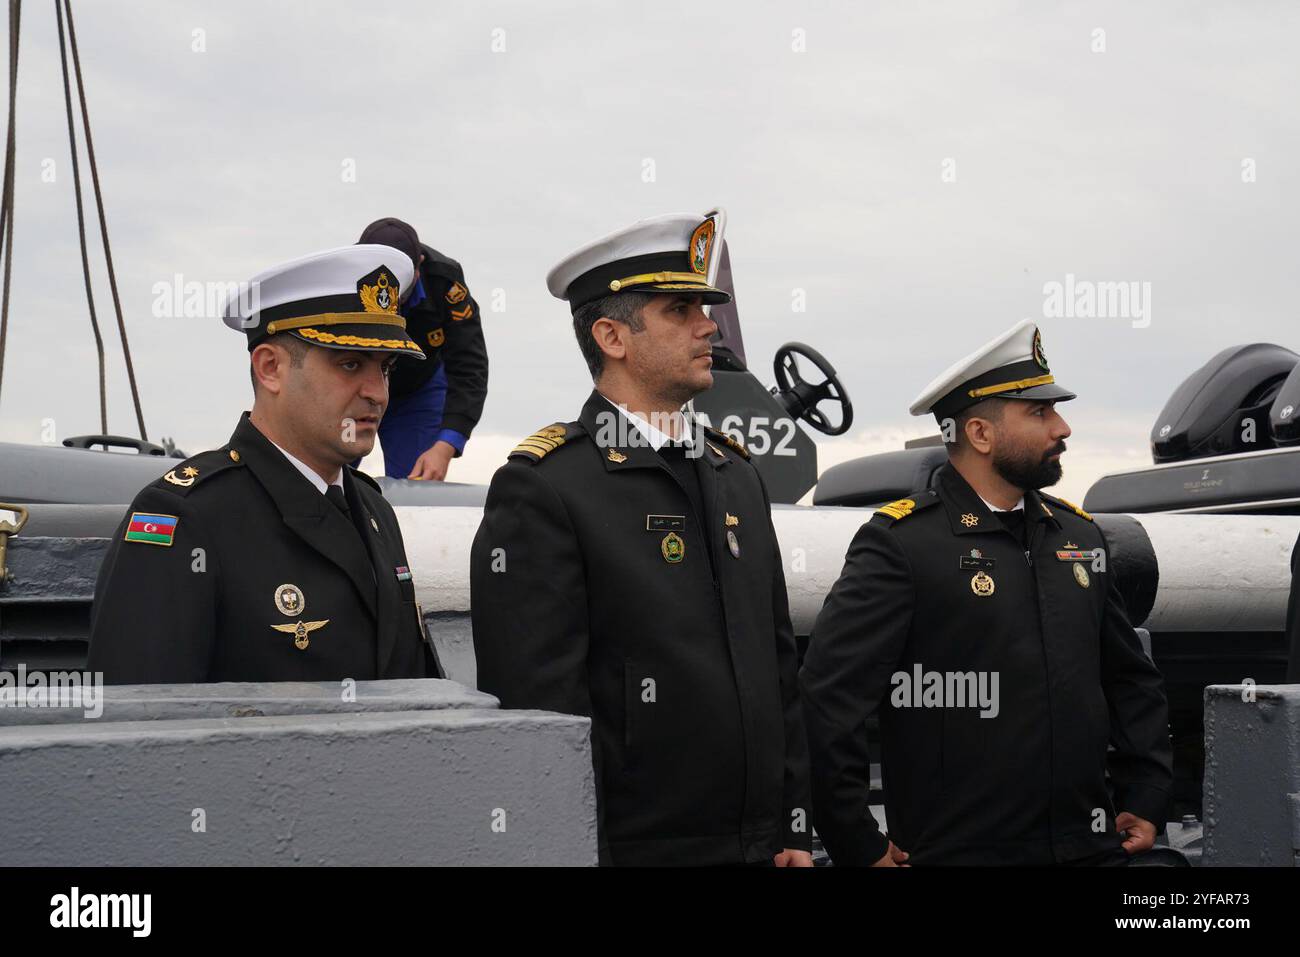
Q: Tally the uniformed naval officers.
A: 3